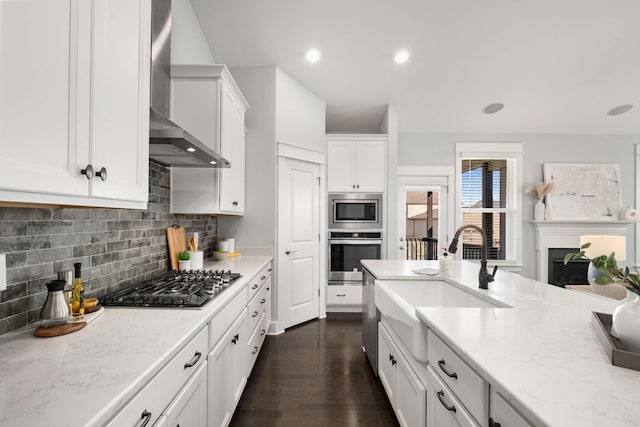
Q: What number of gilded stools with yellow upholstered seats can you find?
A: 0